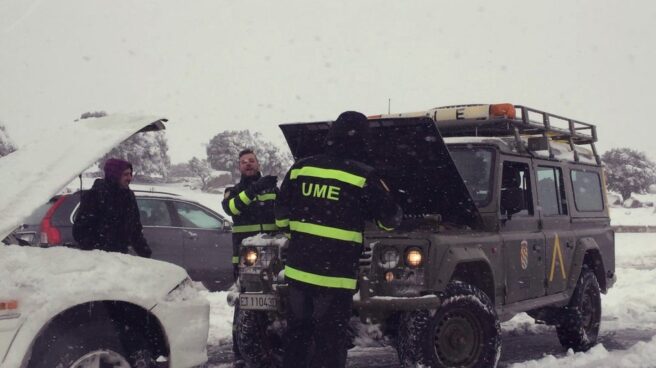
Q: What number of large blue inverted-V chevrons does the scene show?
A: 0